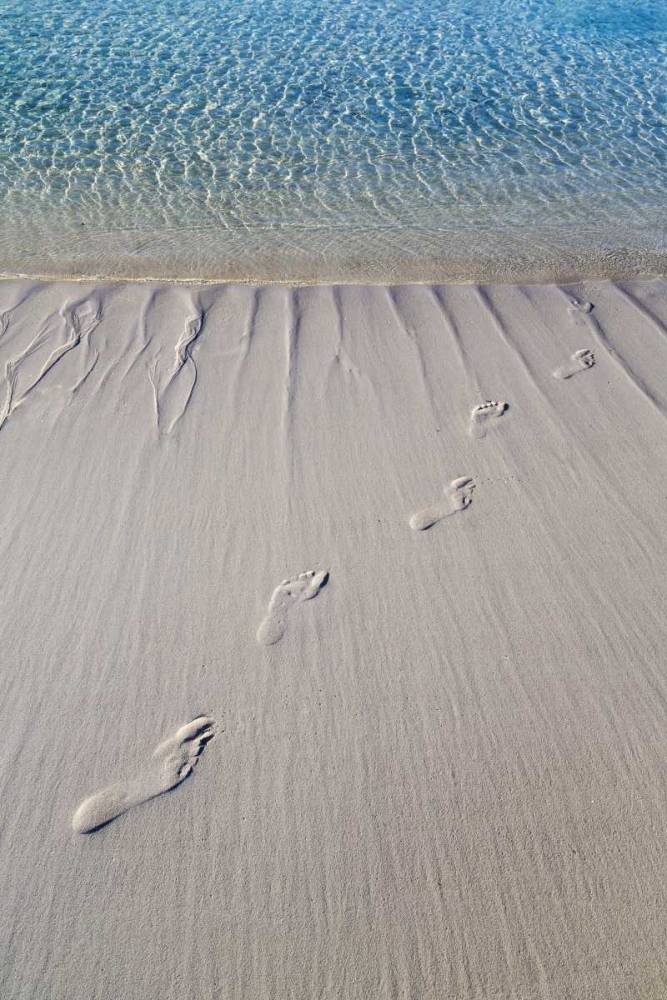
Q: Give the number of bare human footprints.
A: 6